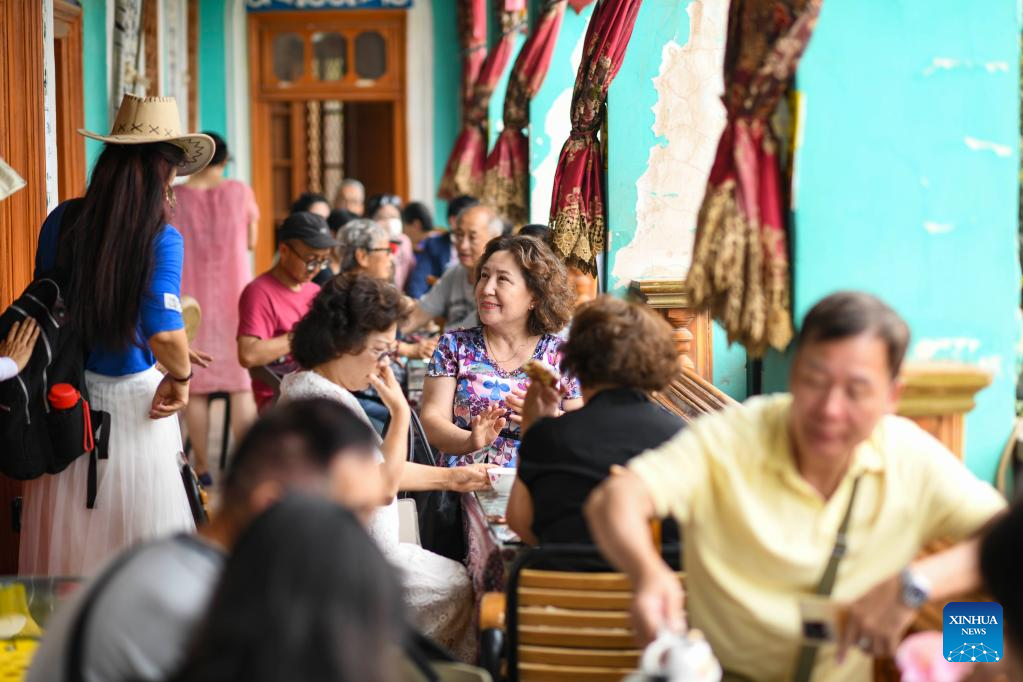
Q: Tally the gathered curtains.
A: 4